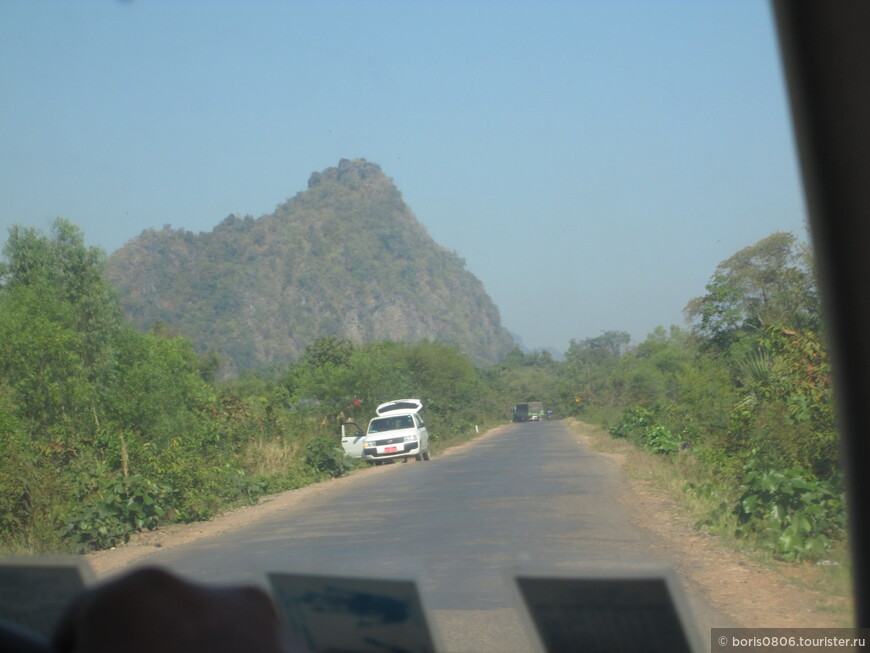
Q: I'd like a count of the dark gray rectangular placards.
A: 3